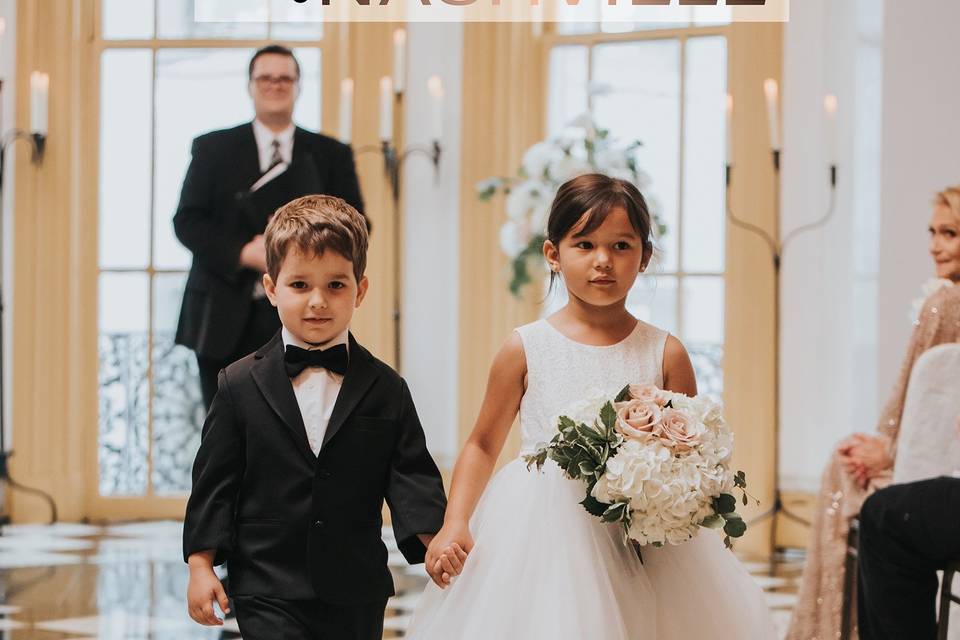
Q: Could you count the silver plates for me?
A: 0